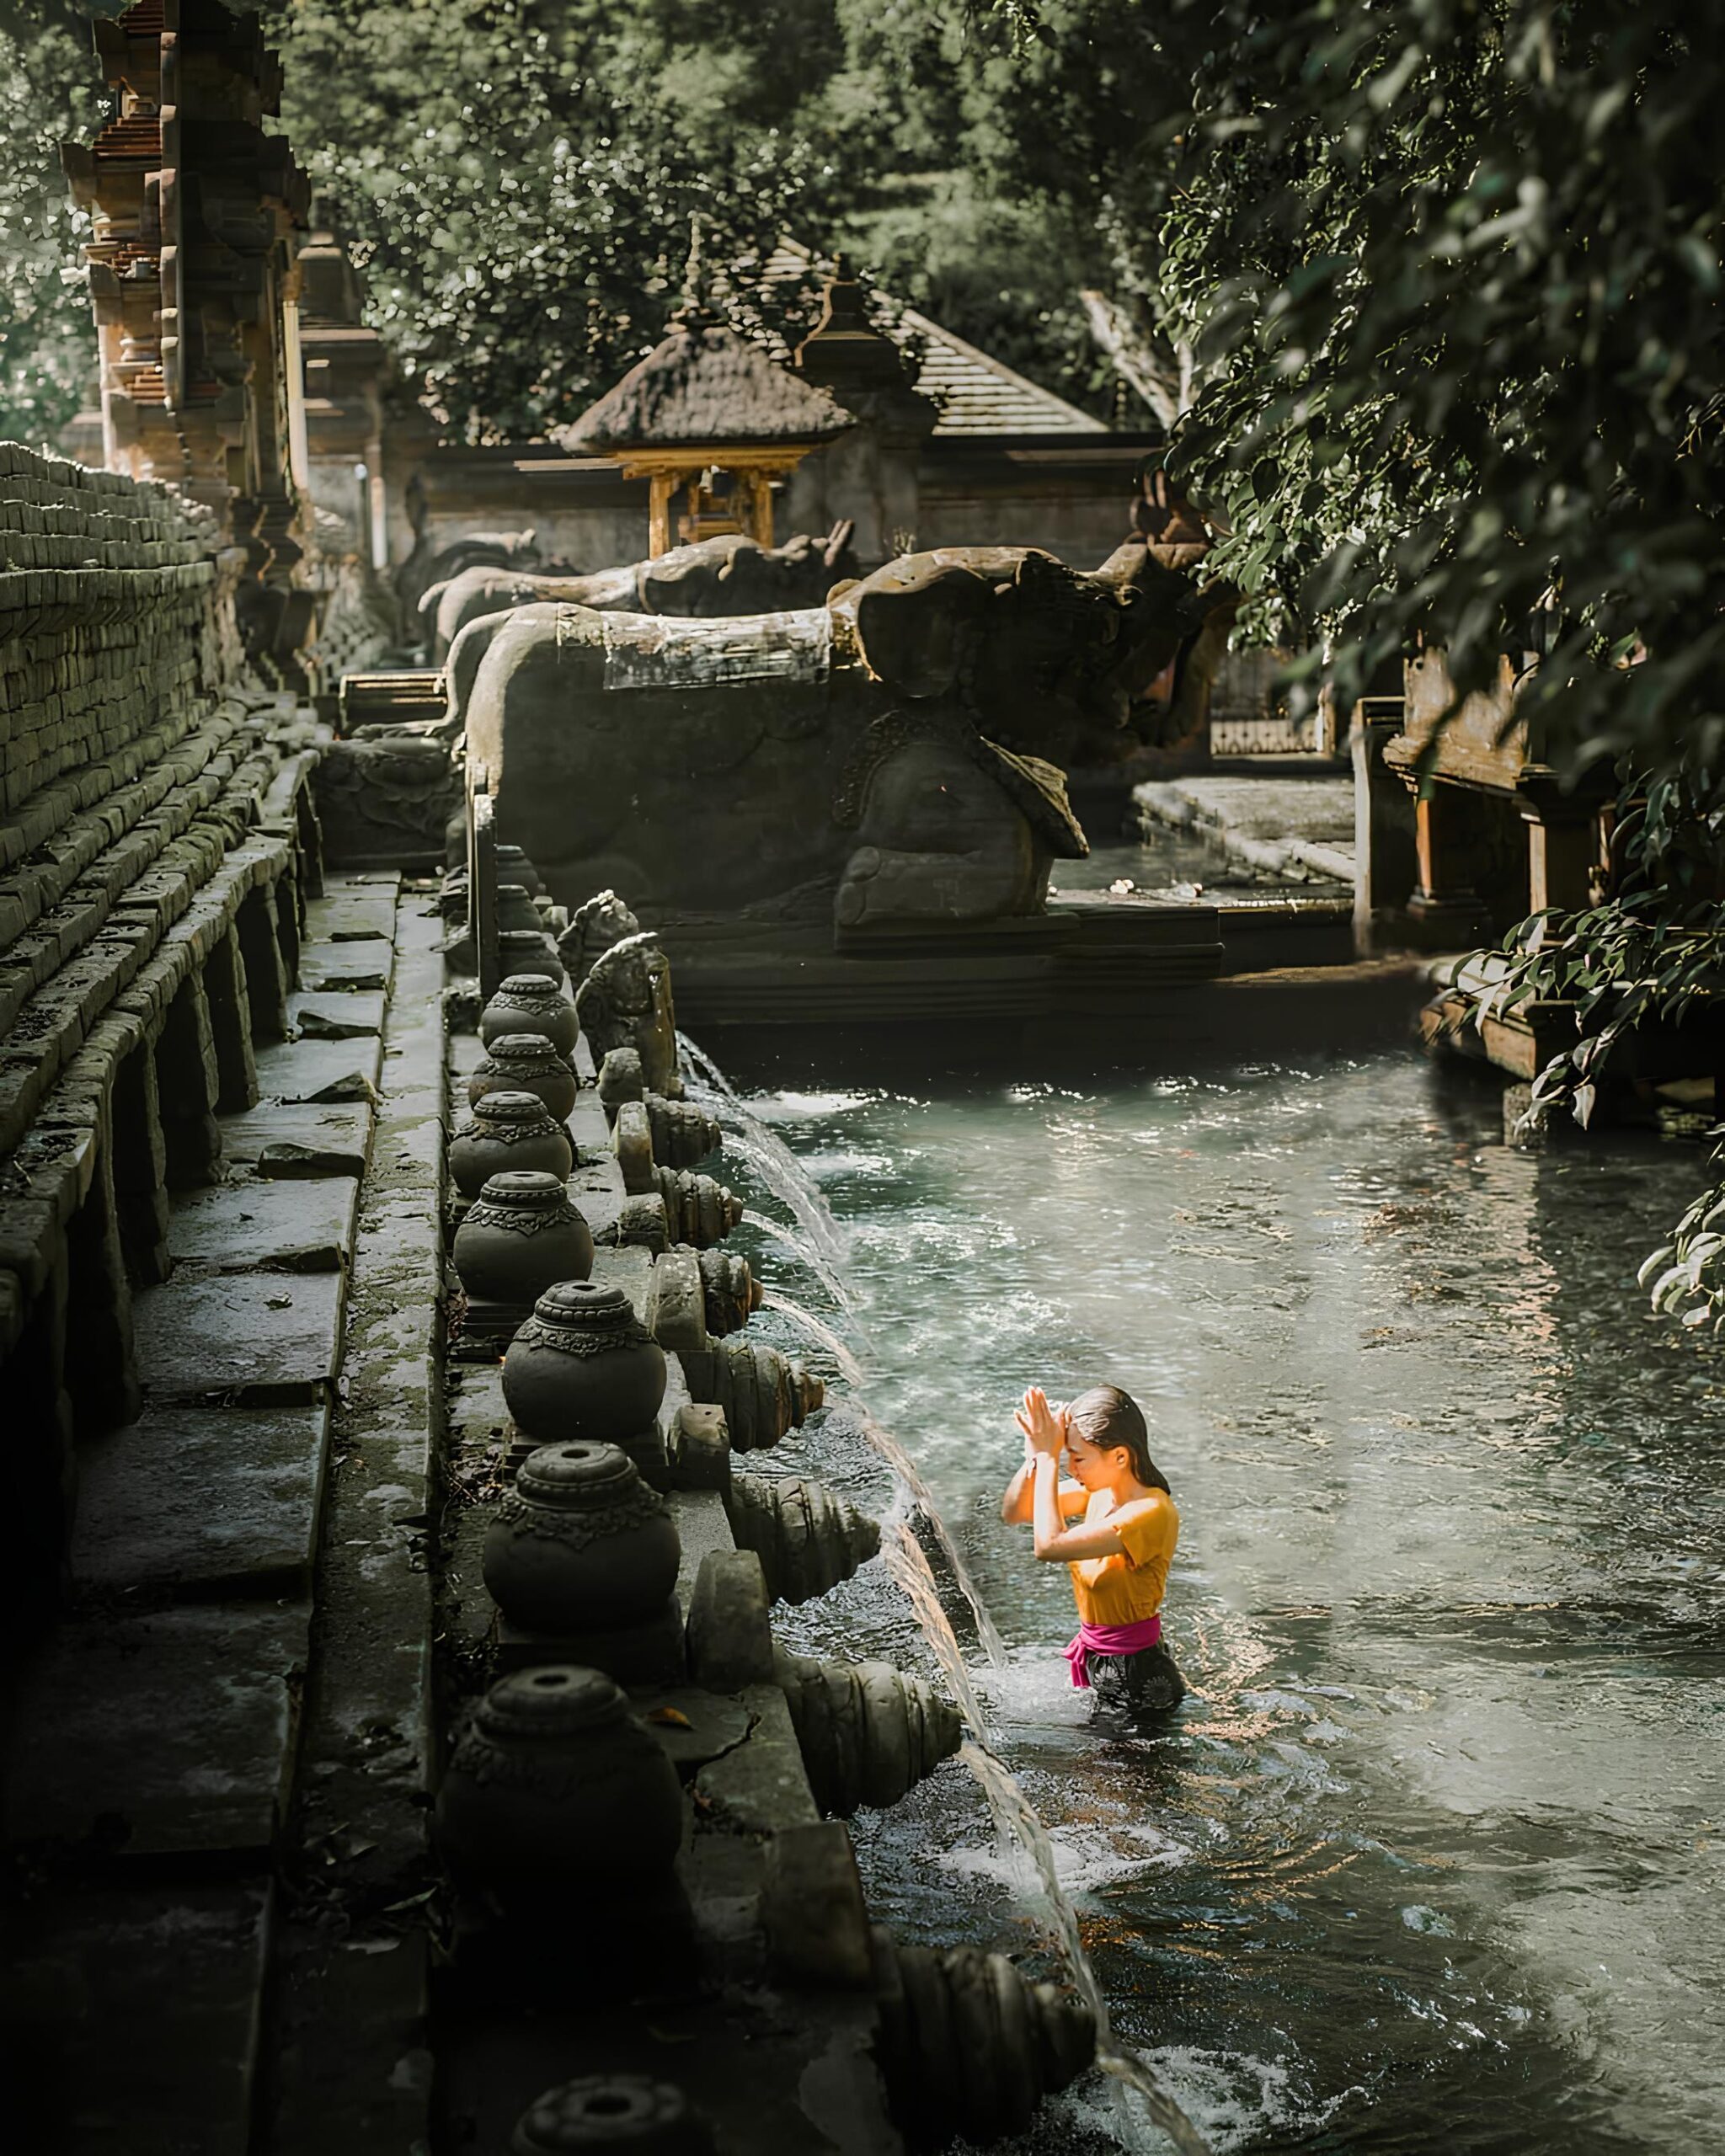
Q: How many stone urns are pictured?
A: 11